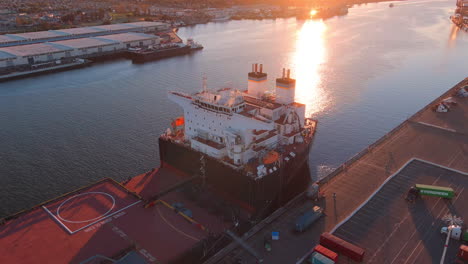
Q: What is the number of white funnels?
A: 2